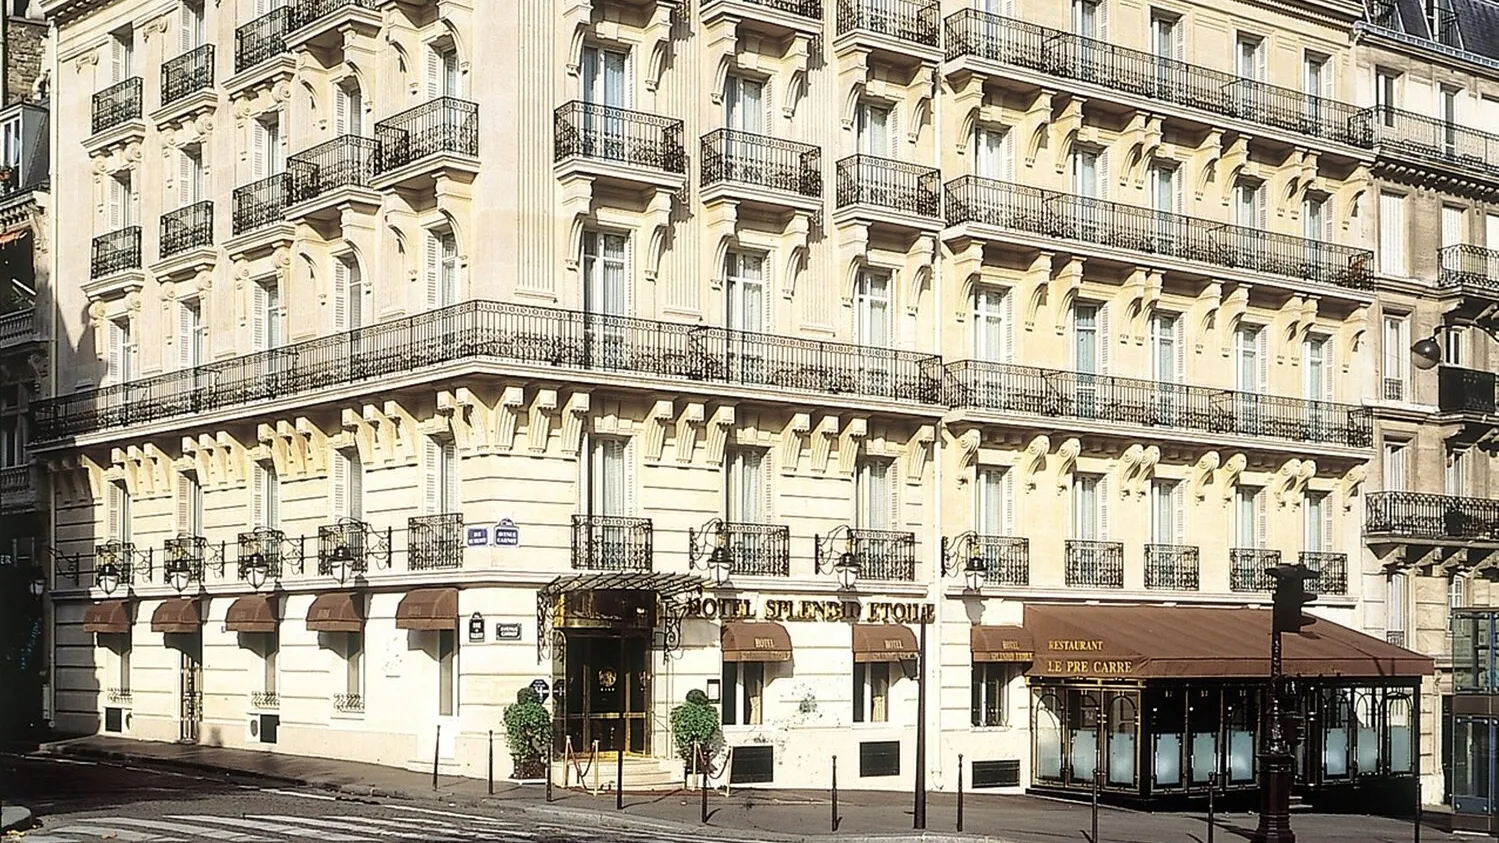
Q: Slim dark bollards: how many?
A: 10